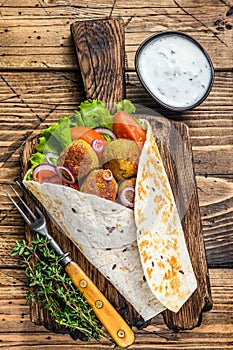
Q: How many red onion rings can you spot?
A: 7